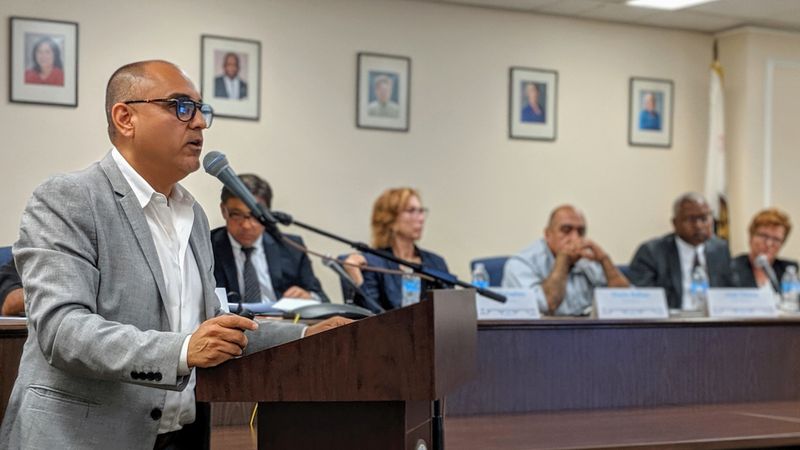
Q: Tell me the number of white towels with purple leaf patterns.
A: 0